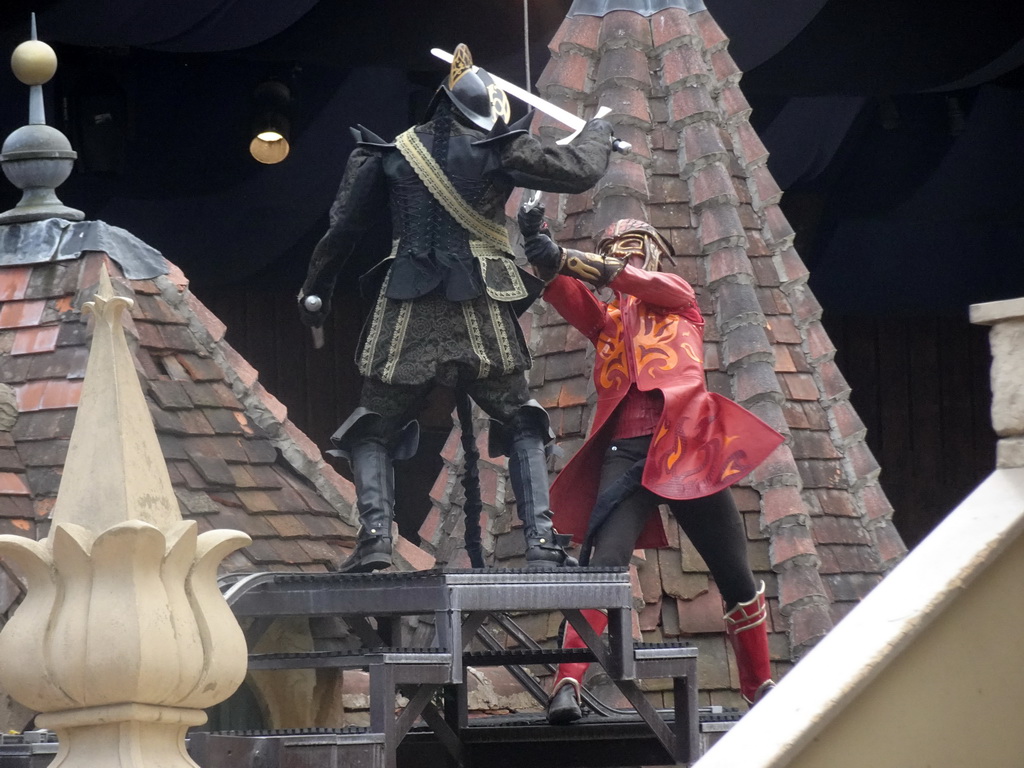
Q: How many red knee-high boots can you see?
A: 2